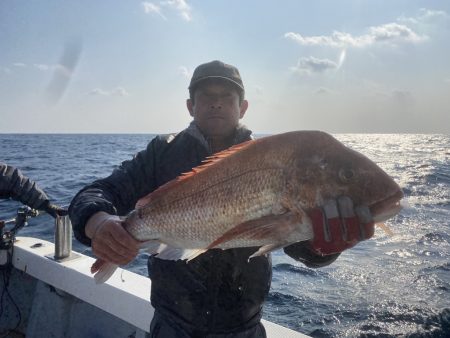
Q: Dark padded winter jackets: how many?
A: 1